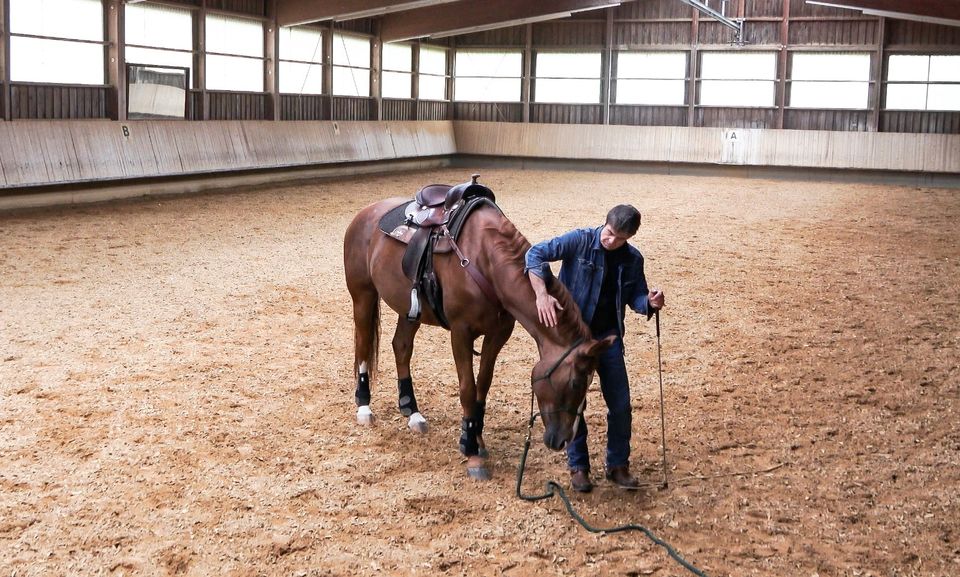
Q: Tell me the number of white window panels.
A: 13